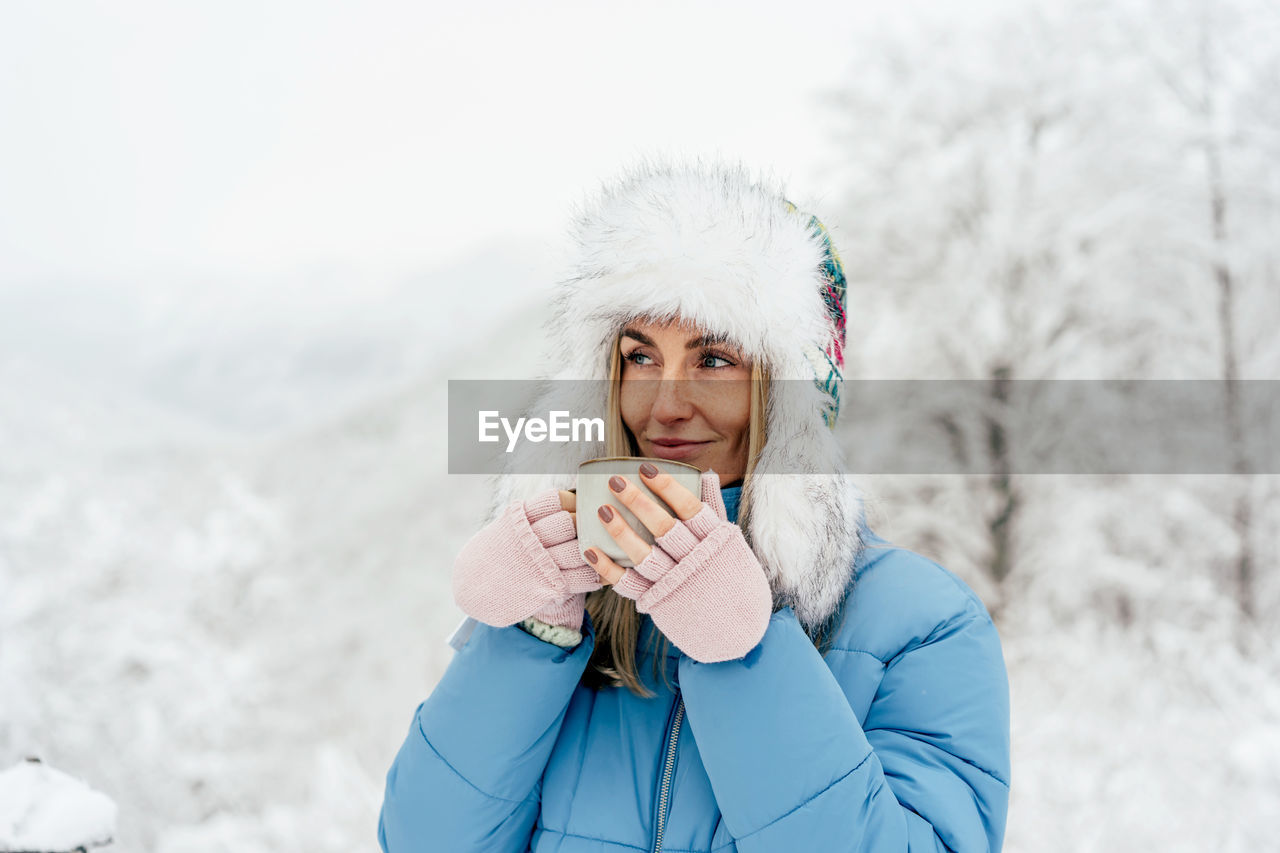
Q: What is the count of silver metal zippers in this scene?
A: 1